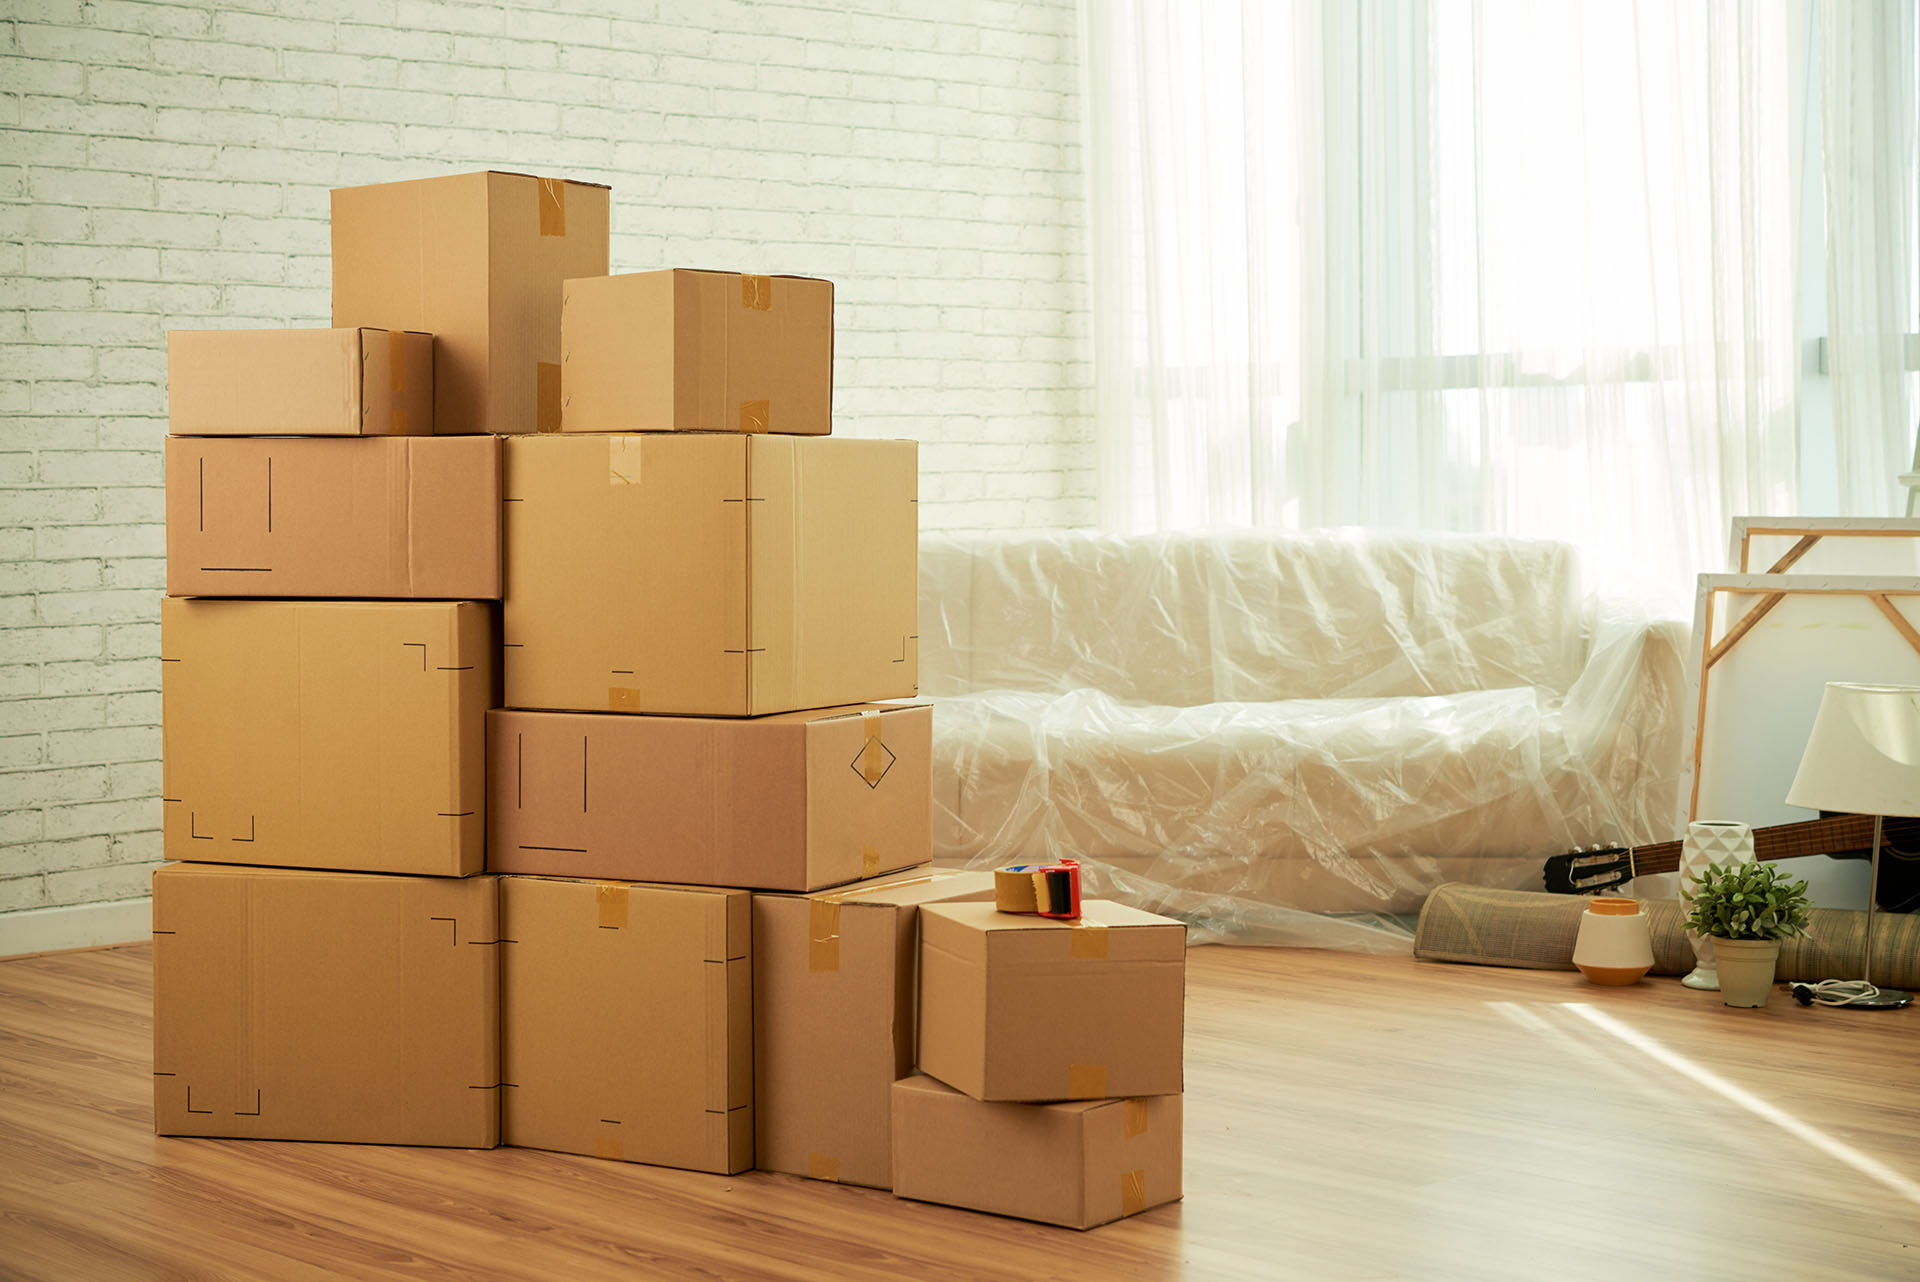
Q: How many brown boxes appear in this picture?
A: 12